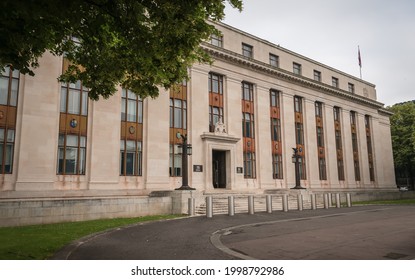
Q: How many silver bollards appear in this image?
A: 12